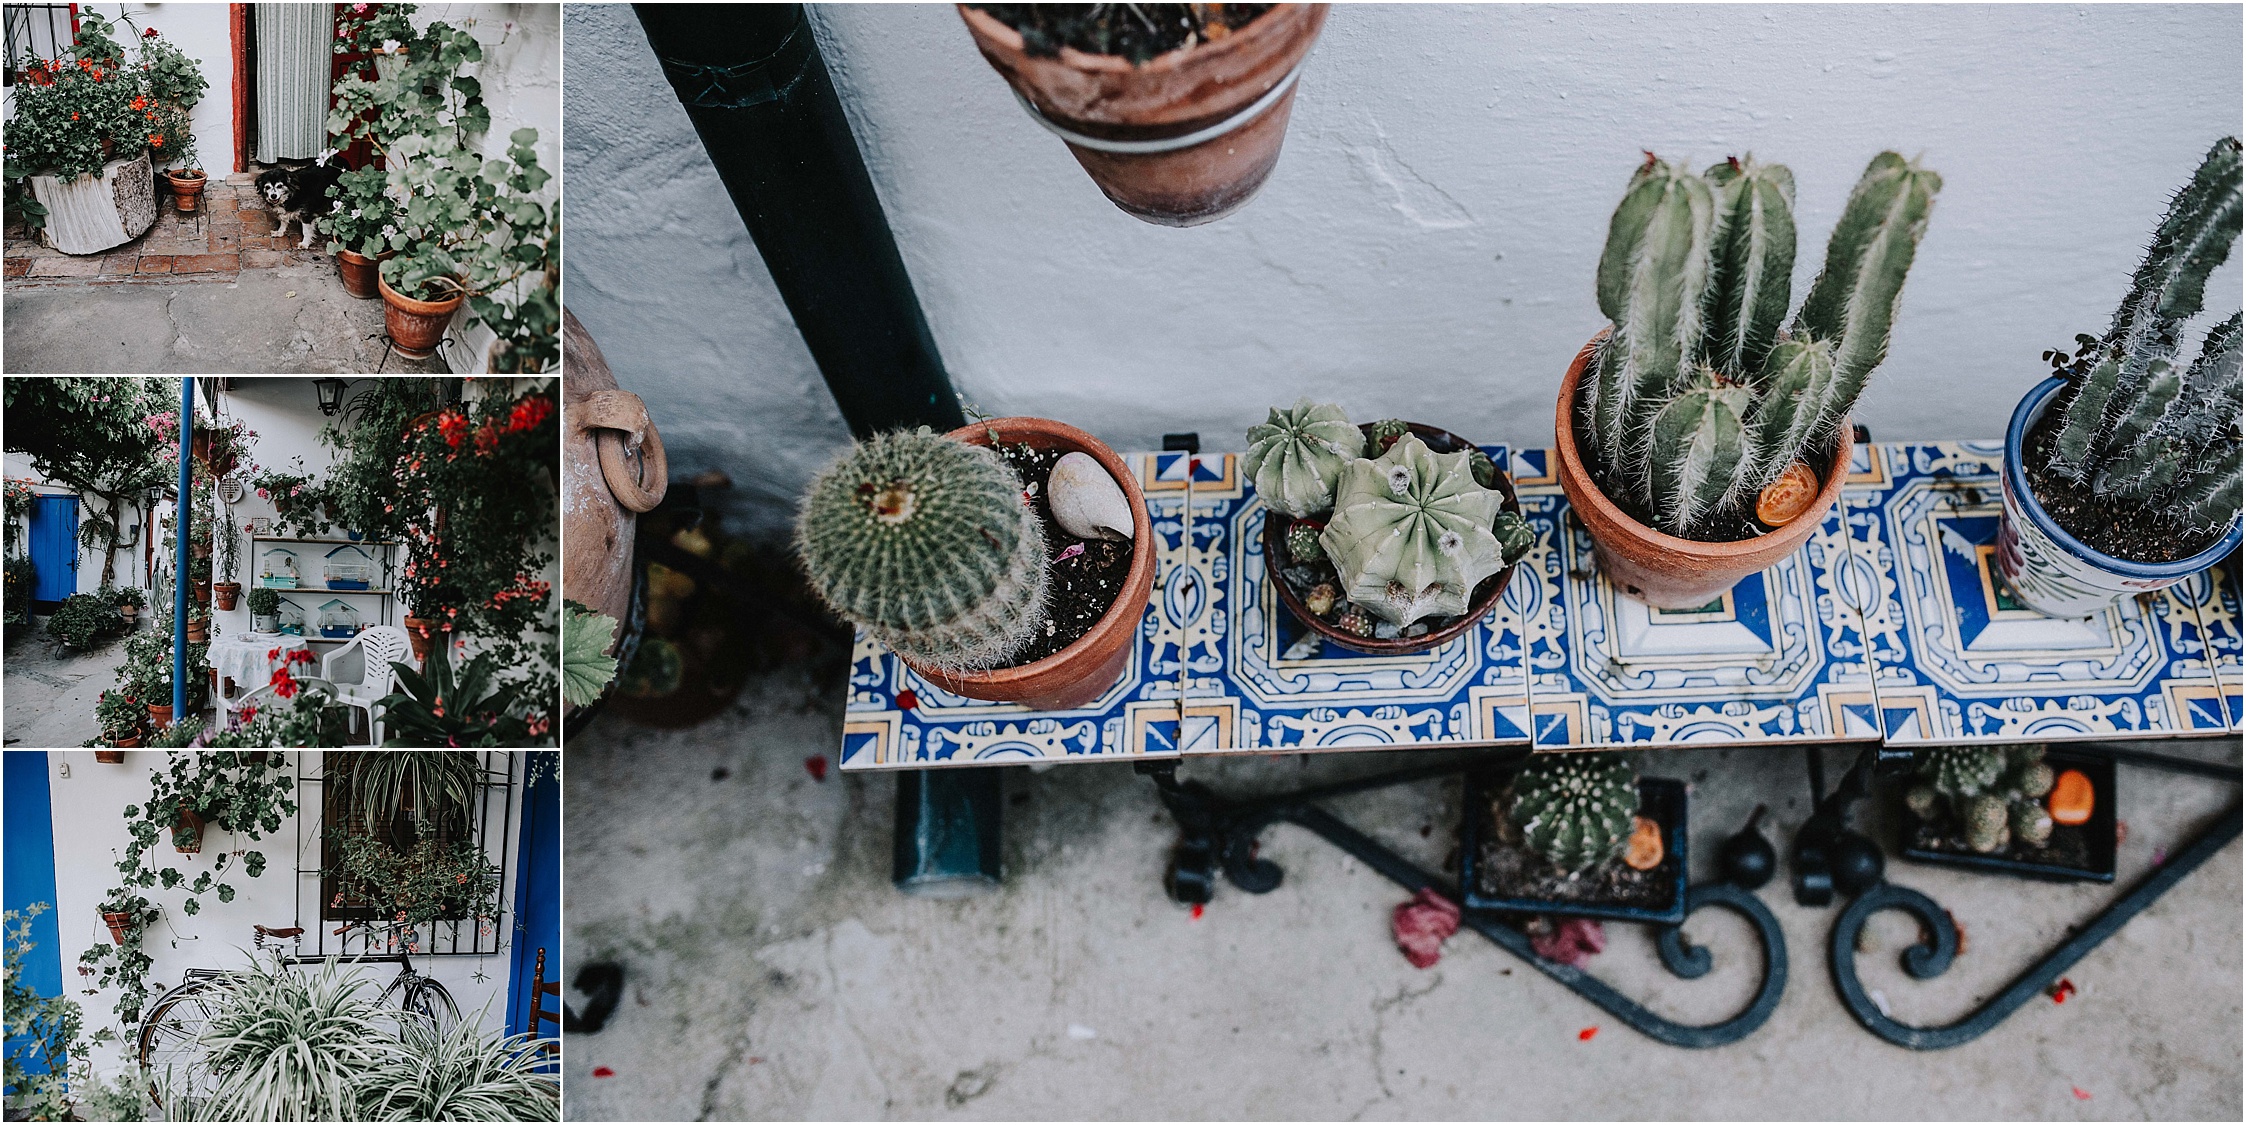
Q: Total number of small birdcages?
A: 4